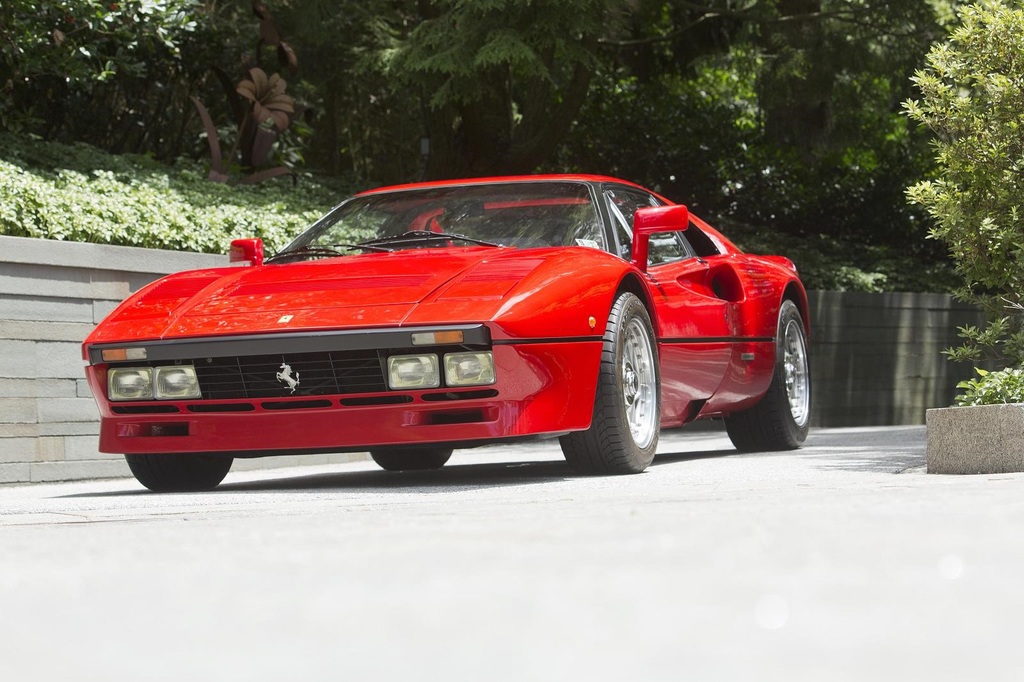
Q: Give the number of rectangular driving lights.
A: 4